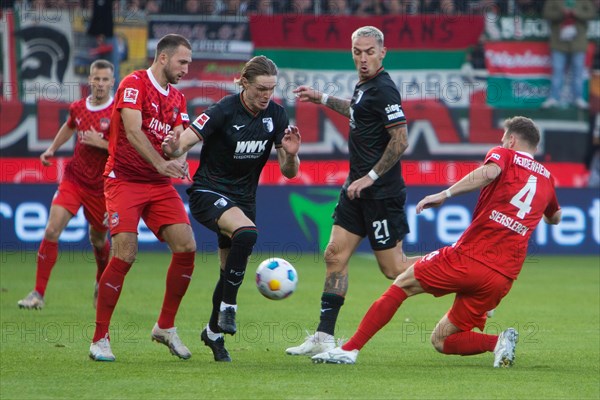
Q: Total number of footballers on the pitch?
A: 5